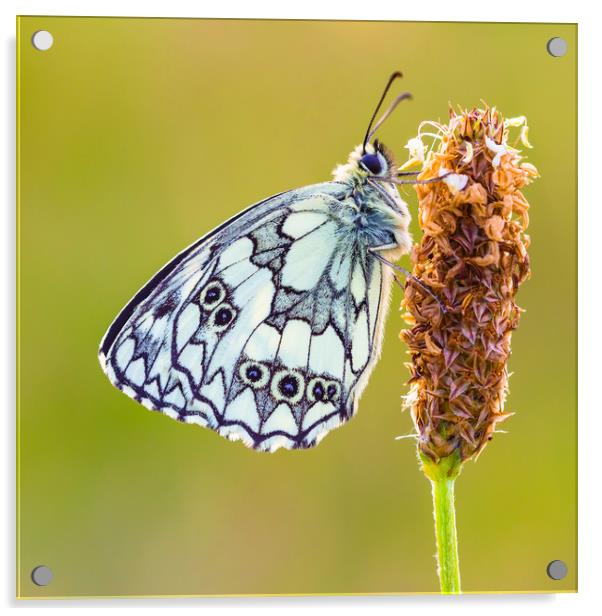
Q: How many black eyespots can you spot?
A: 6